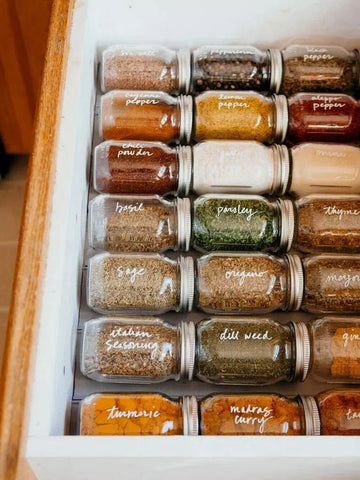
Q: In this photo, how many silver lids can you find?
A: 14